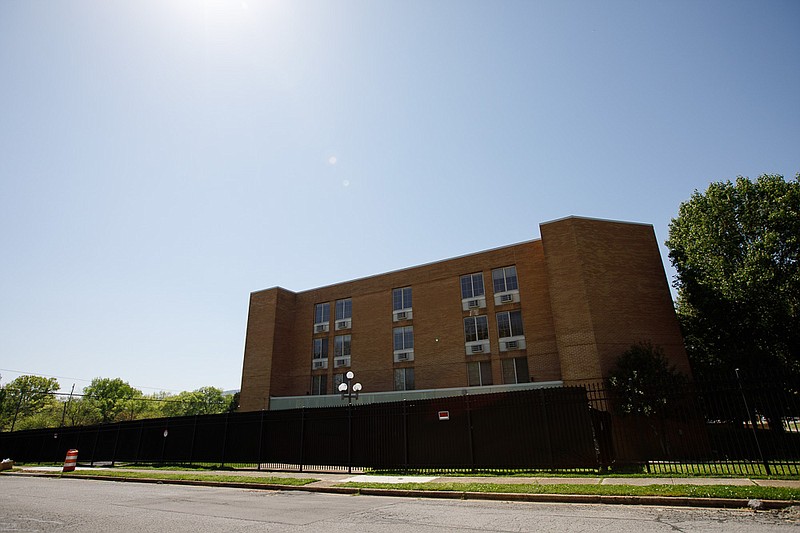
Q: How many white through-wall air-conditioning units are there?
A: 10